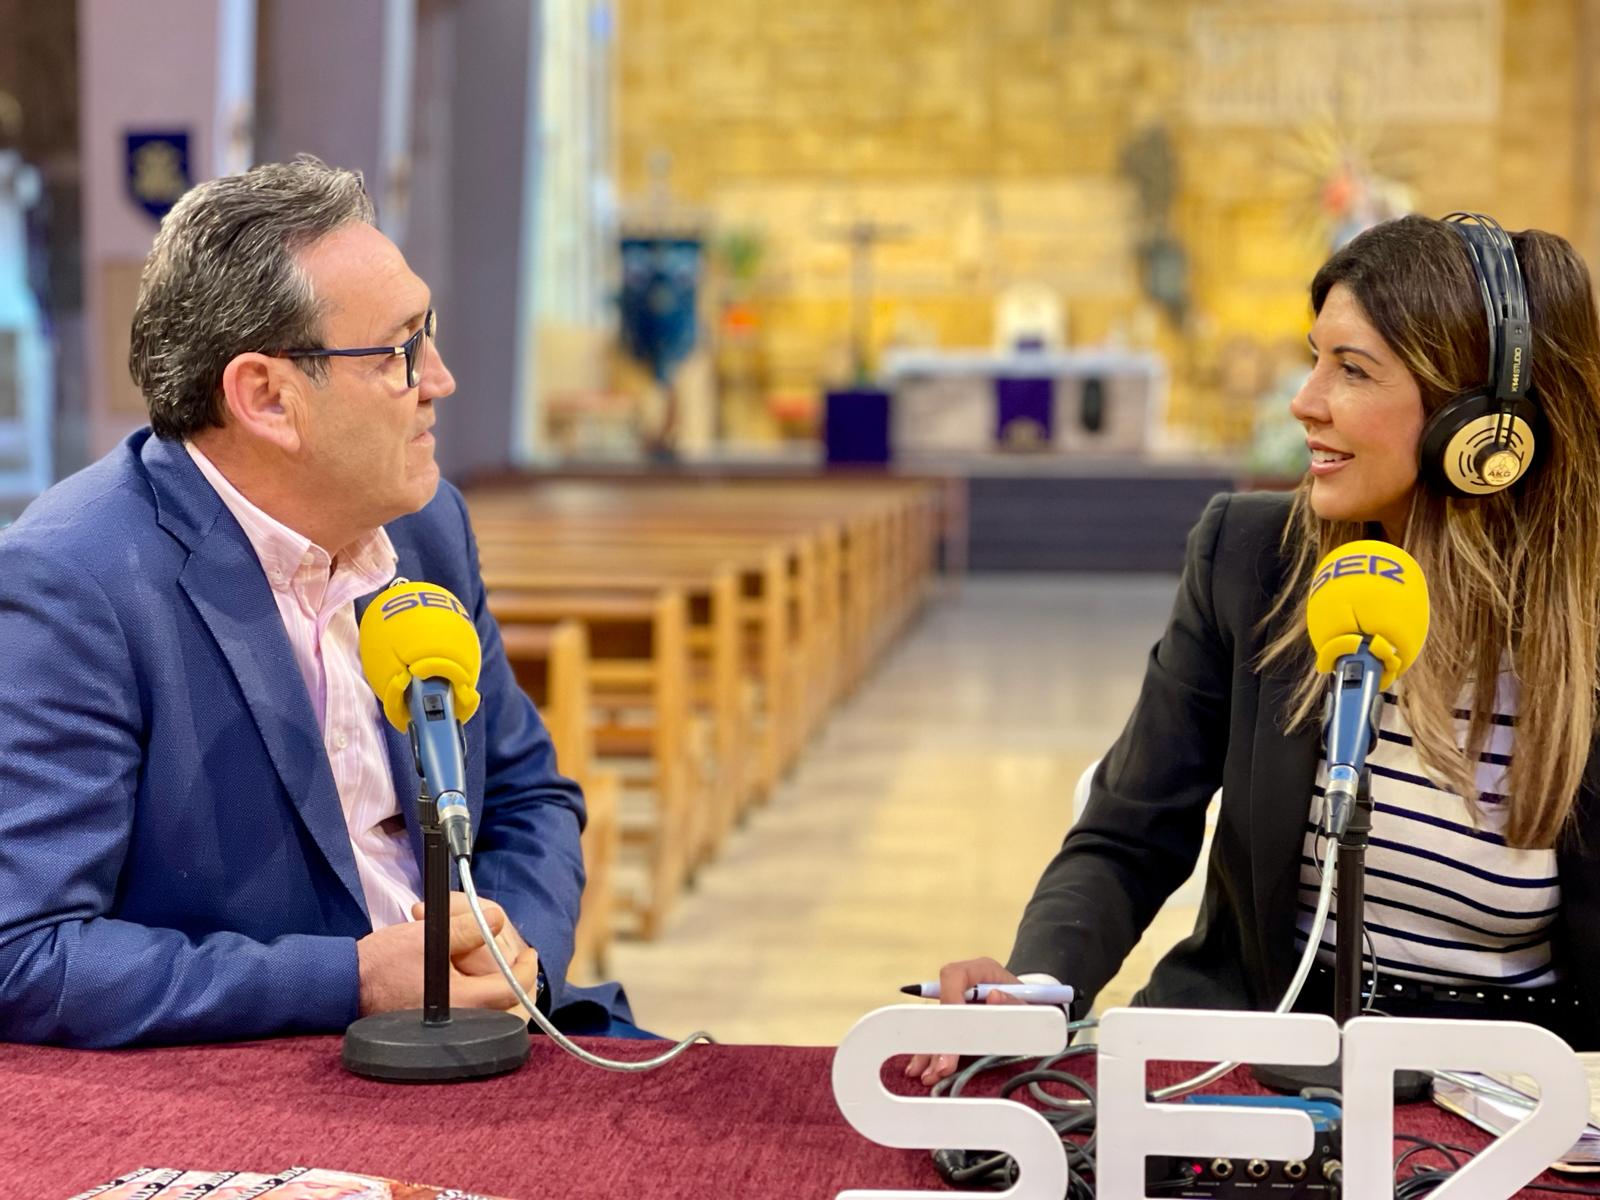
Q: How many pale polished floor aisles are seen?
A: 1